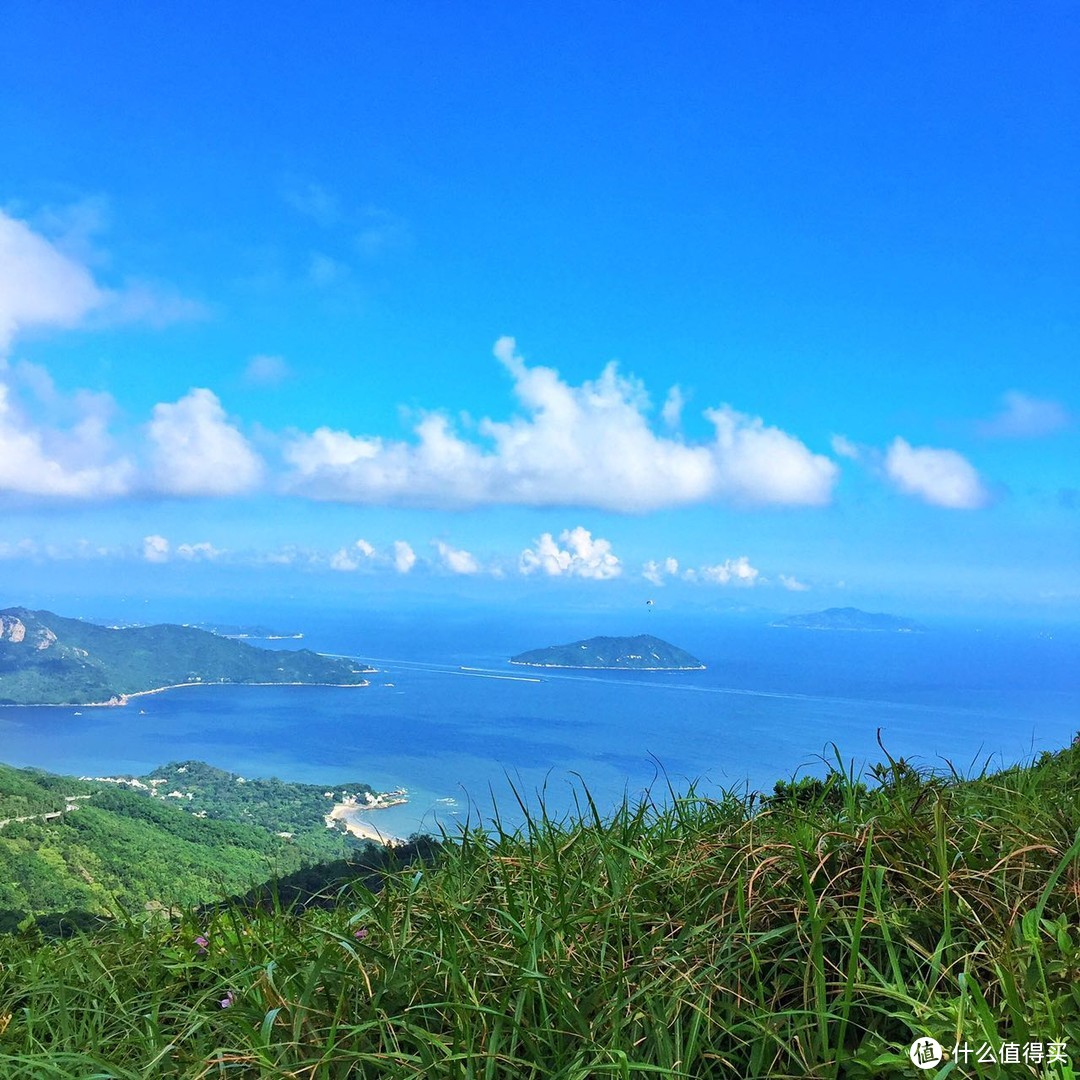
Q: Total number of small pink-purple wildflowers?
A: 3